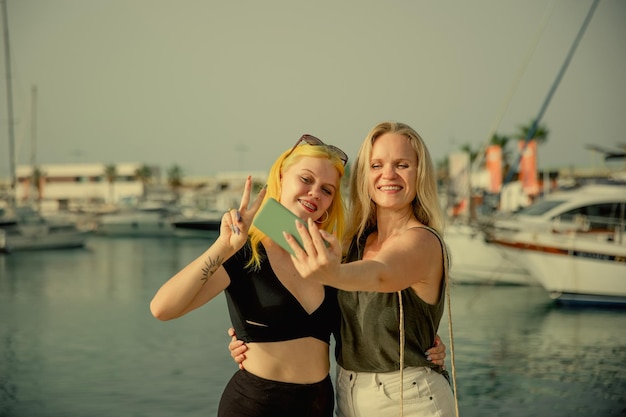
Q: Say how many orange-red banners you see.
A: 2